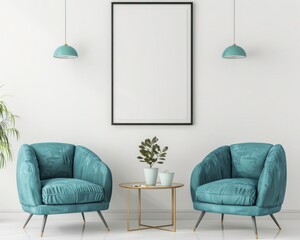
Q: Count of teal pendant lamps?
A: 2